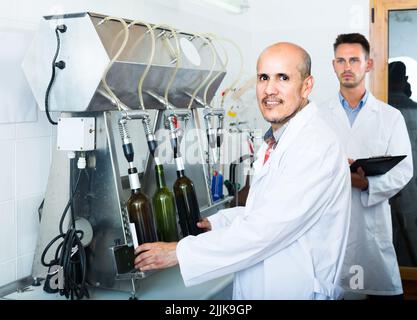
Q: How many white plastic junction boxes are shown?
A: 1